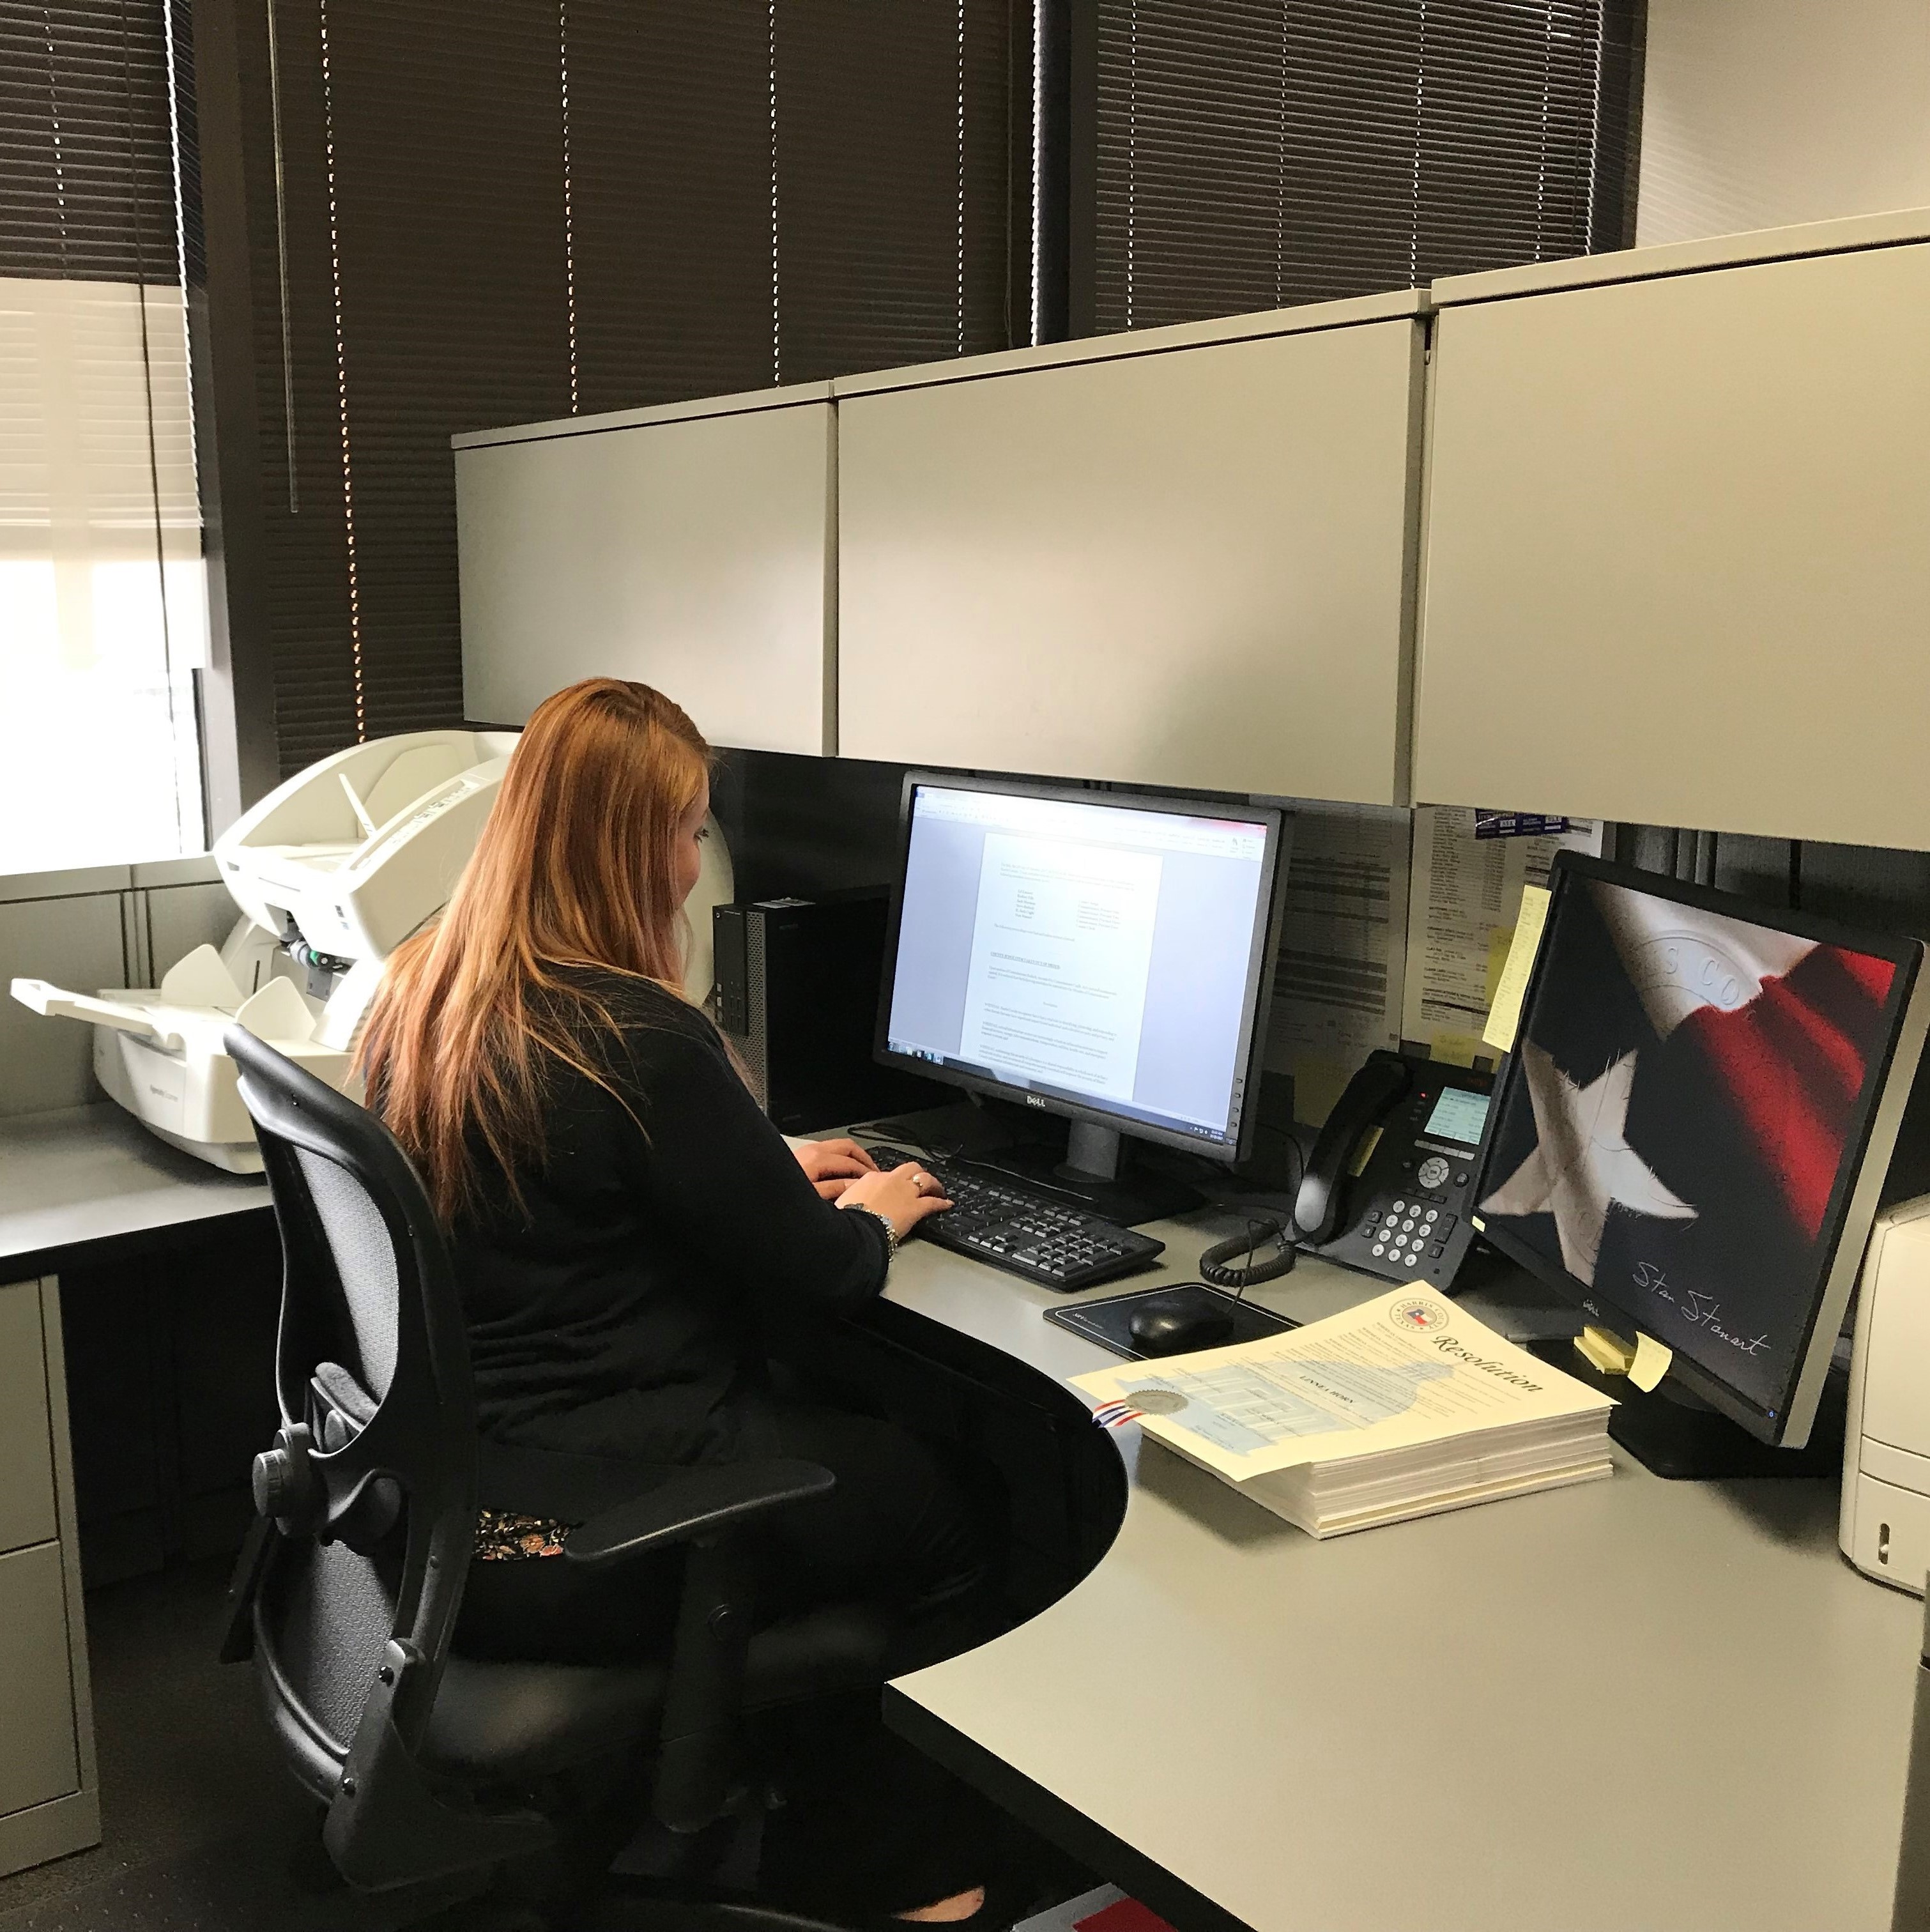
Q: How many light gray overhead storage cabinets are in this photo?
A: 3